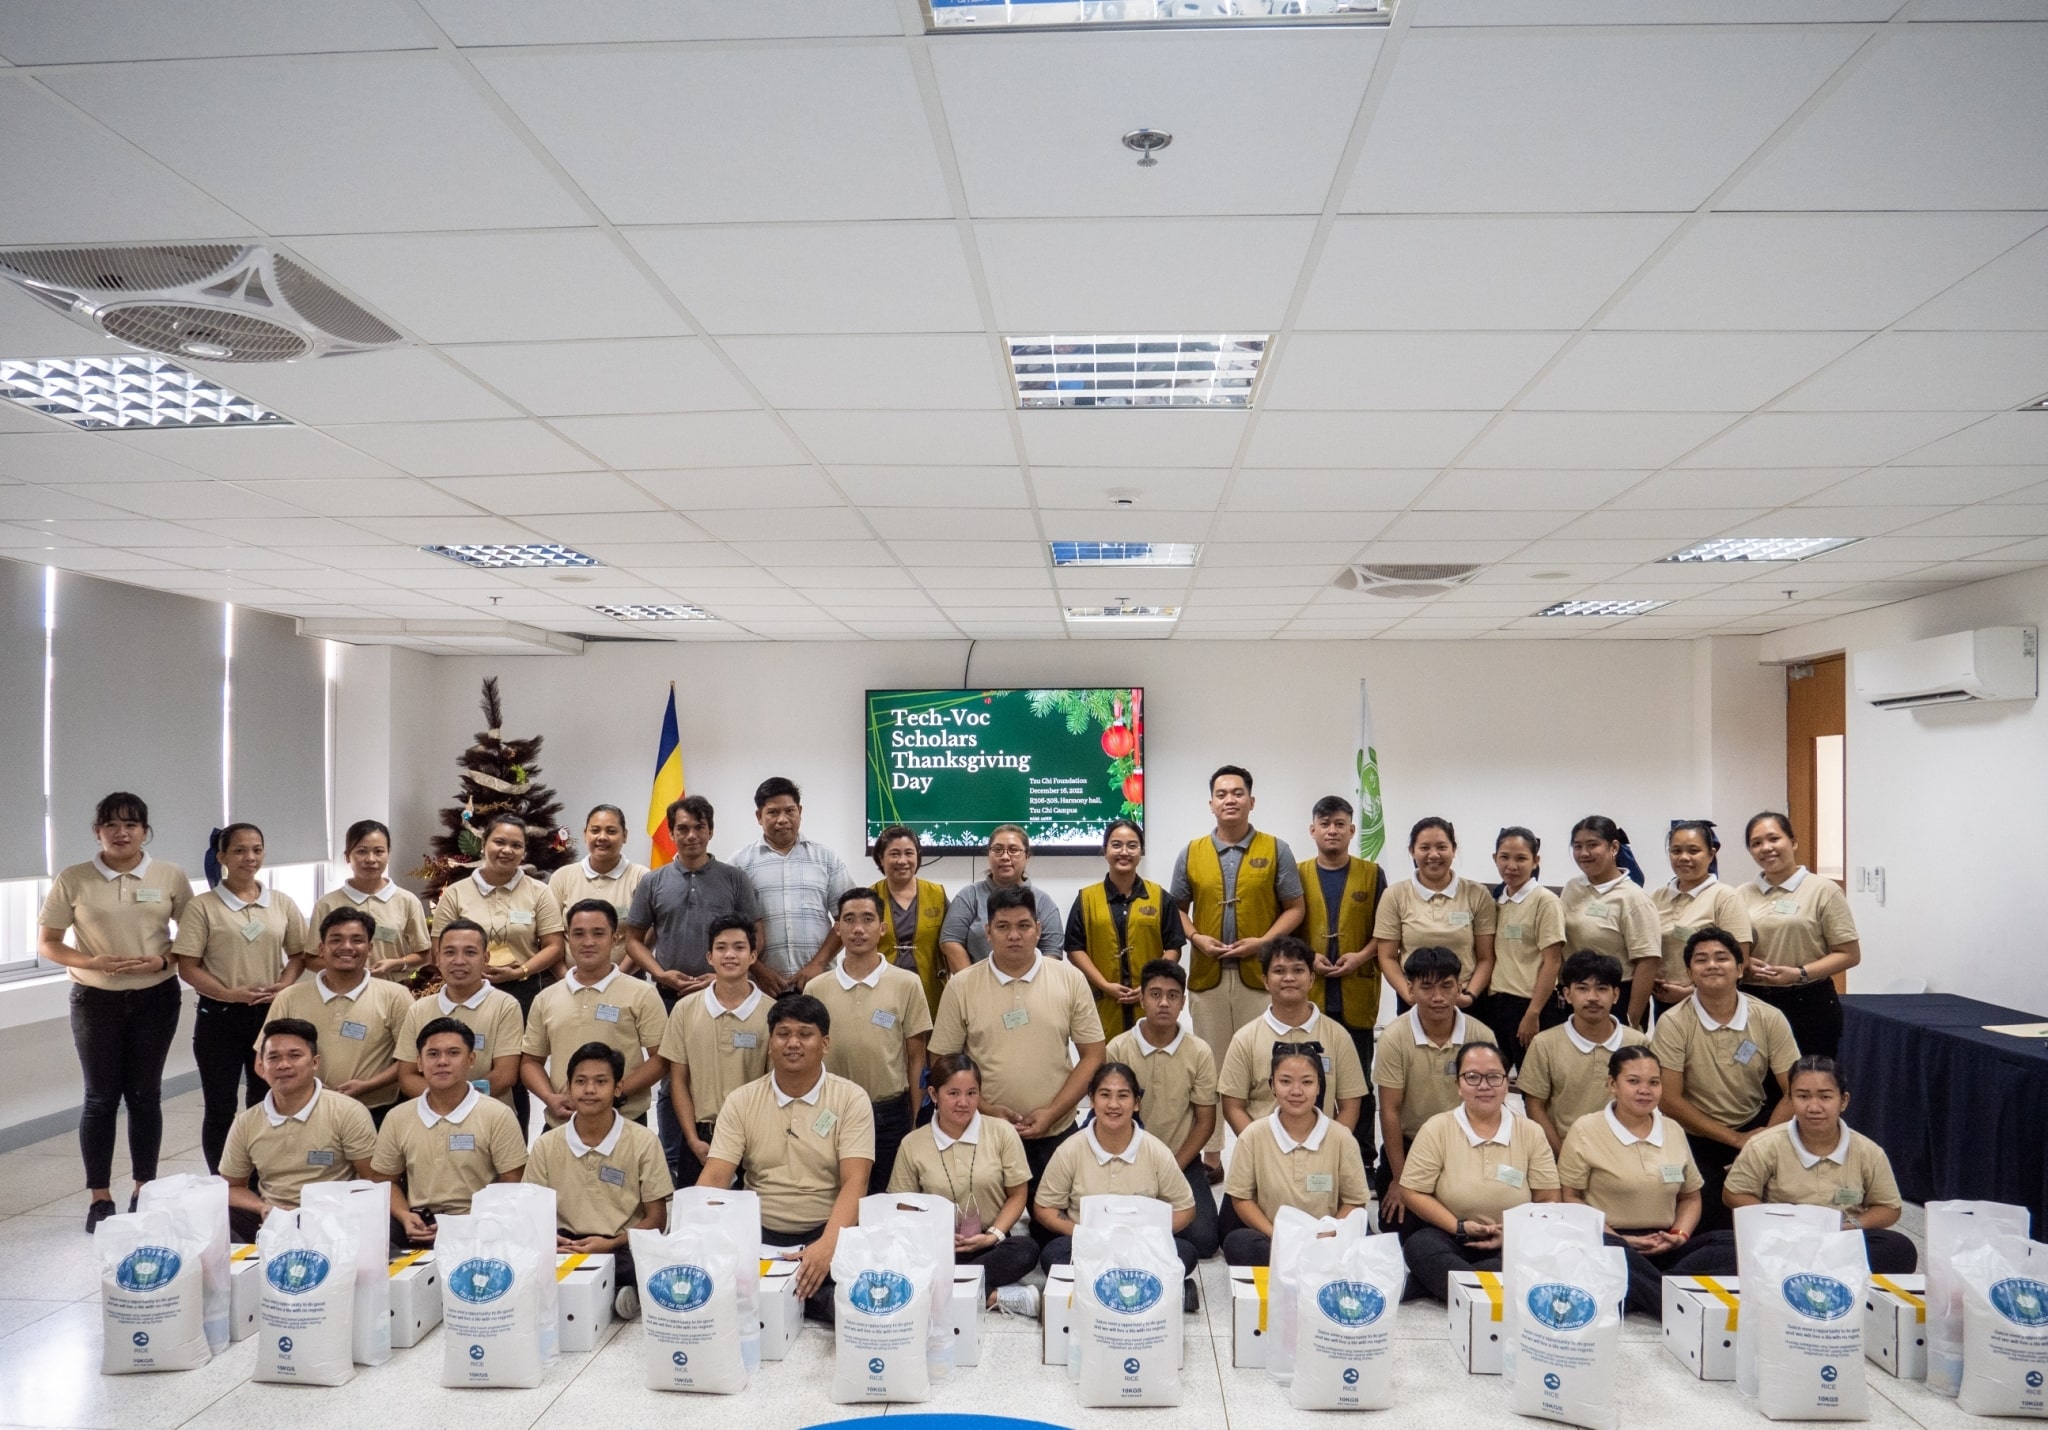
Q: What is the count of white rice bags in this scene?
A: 10